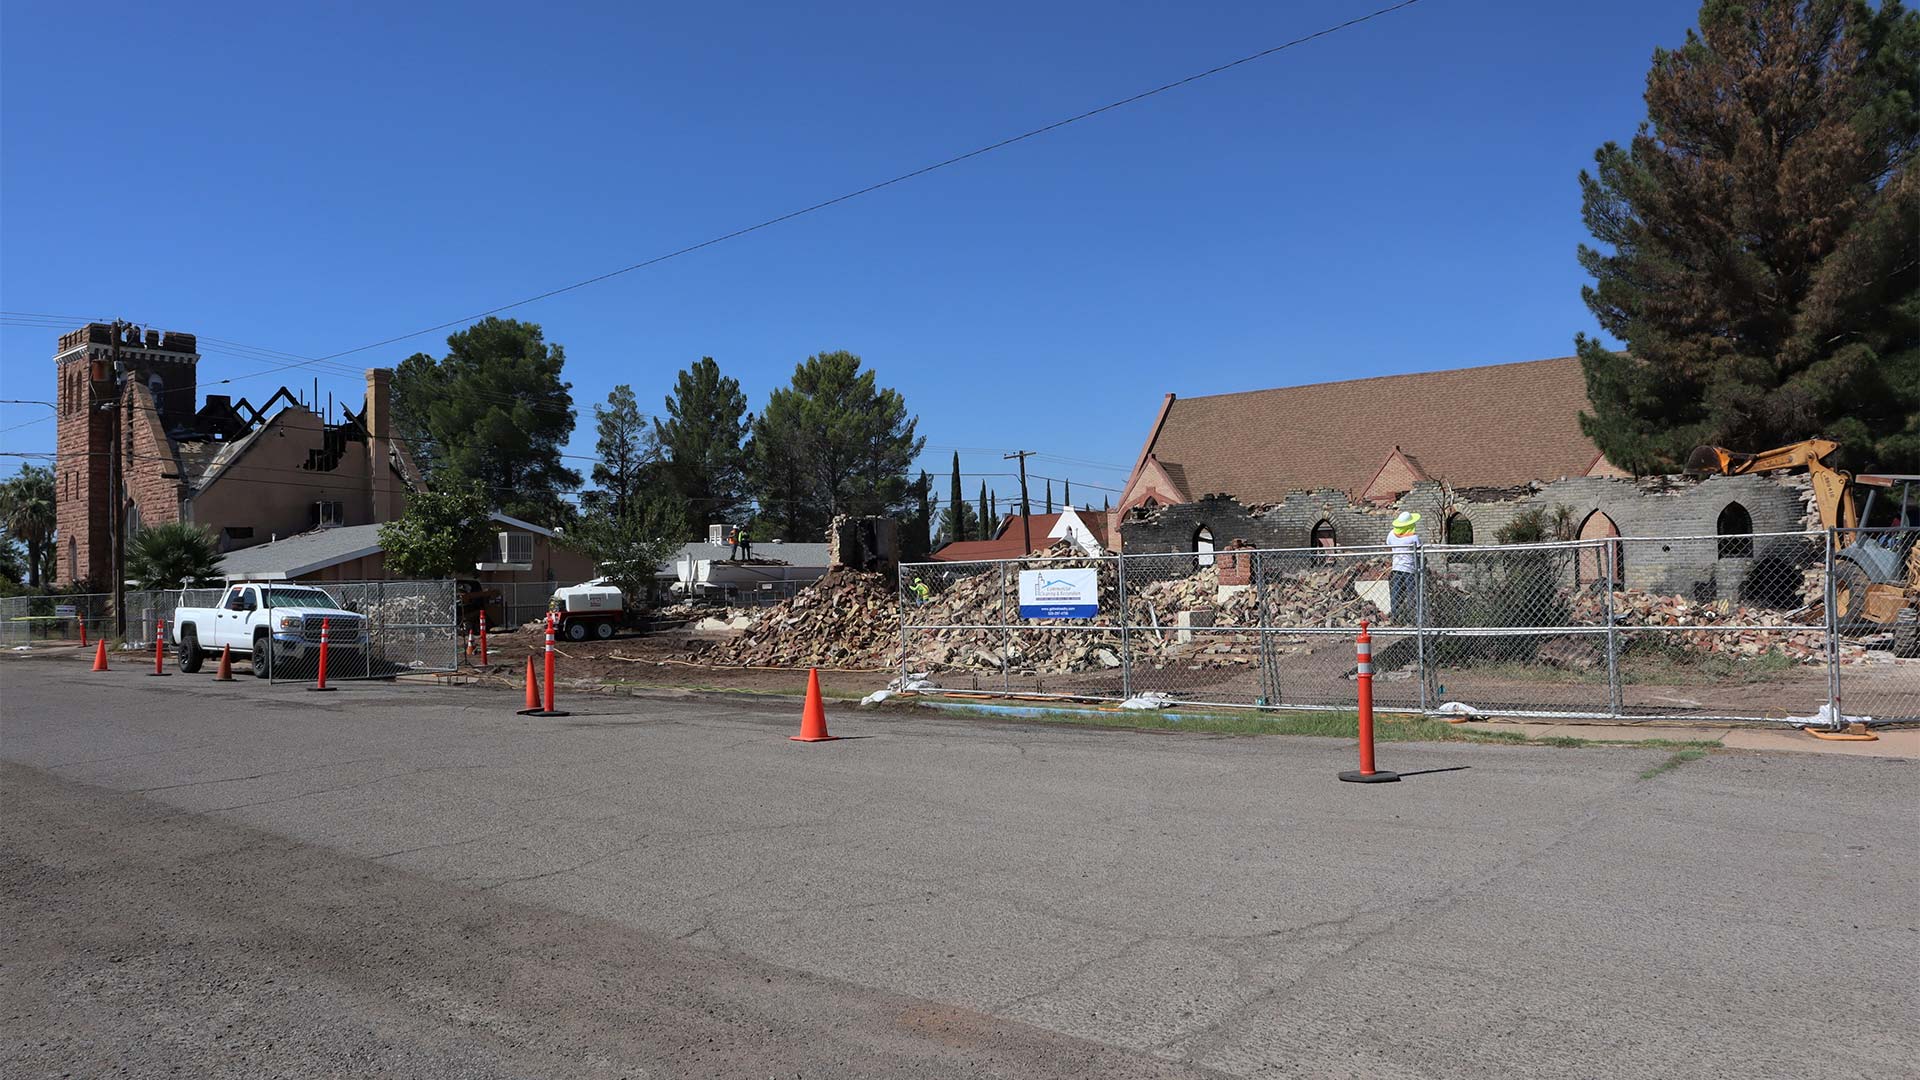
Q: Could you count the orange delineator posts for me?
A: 6